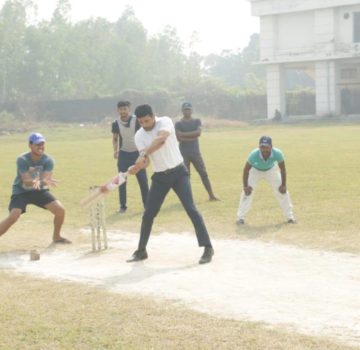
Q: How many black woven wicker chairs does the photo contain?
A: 0